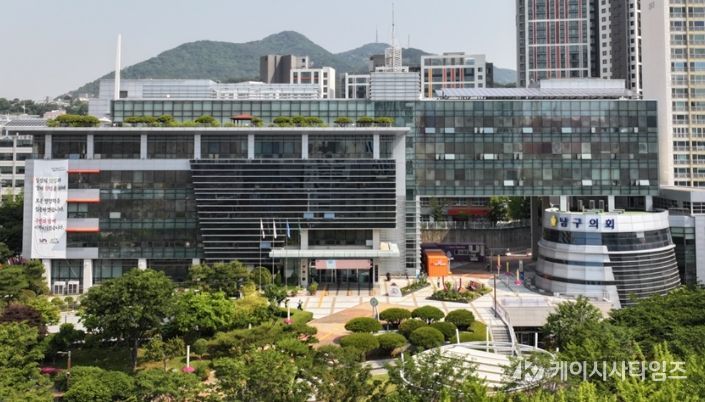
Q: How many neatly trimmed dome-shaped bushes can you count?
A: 9